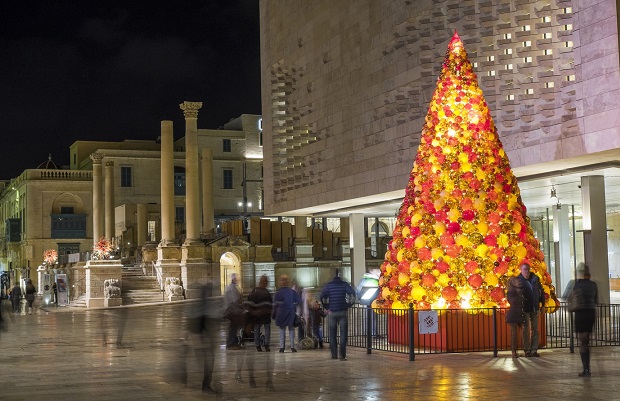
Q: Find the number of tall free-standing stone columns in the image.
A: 5